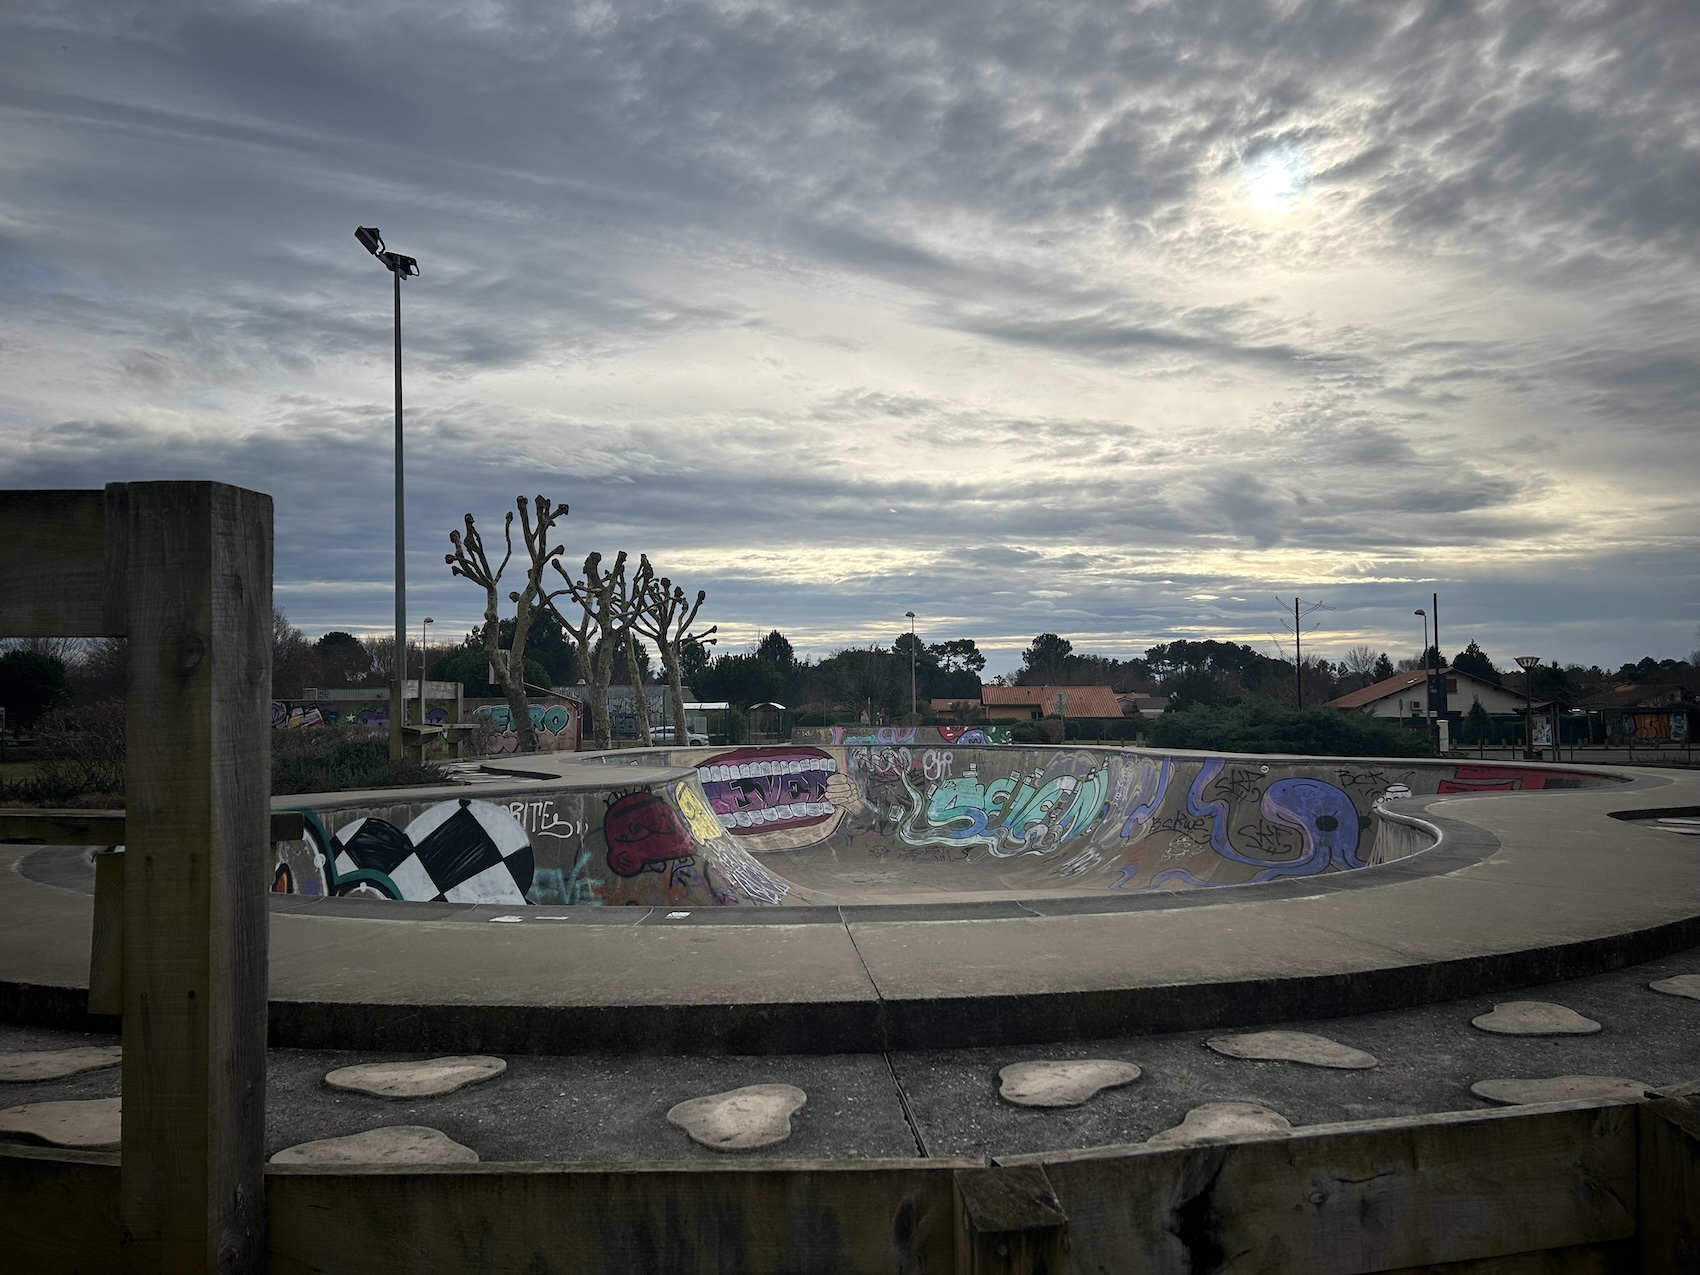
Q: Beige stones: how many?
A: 11